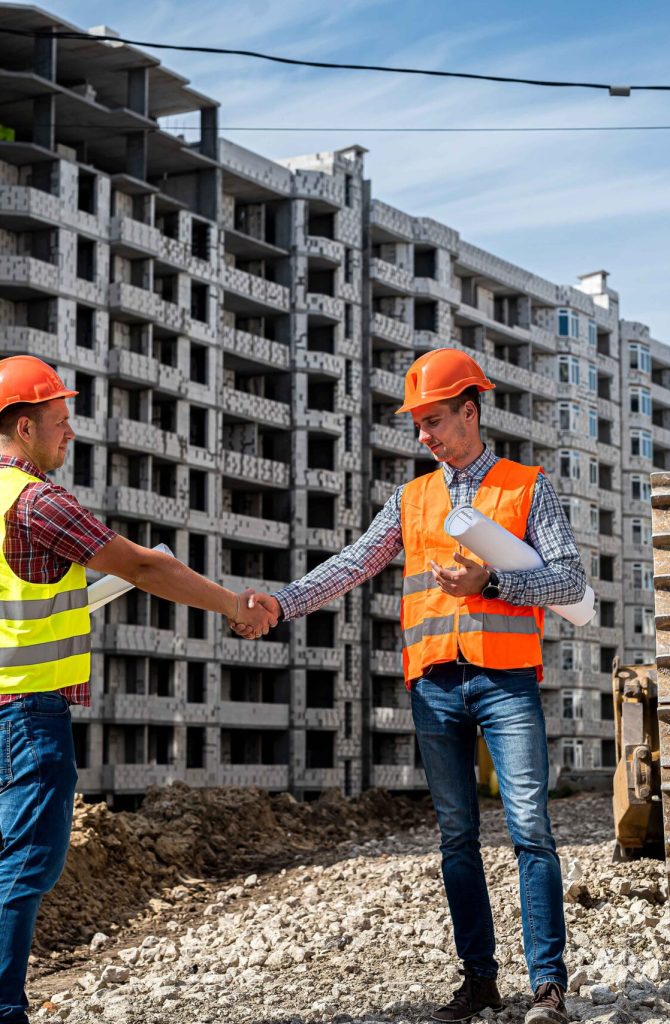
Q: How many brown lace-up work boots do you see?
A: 2